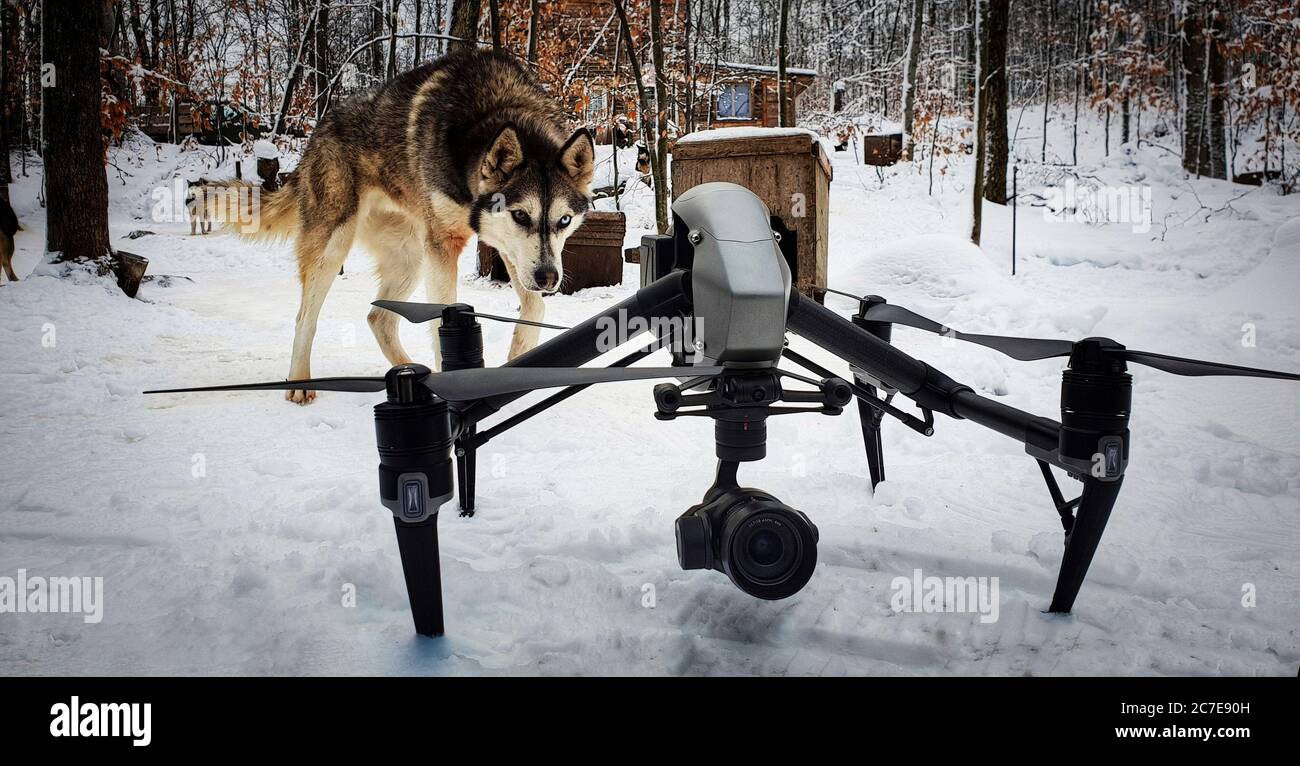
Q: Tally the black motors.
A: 4